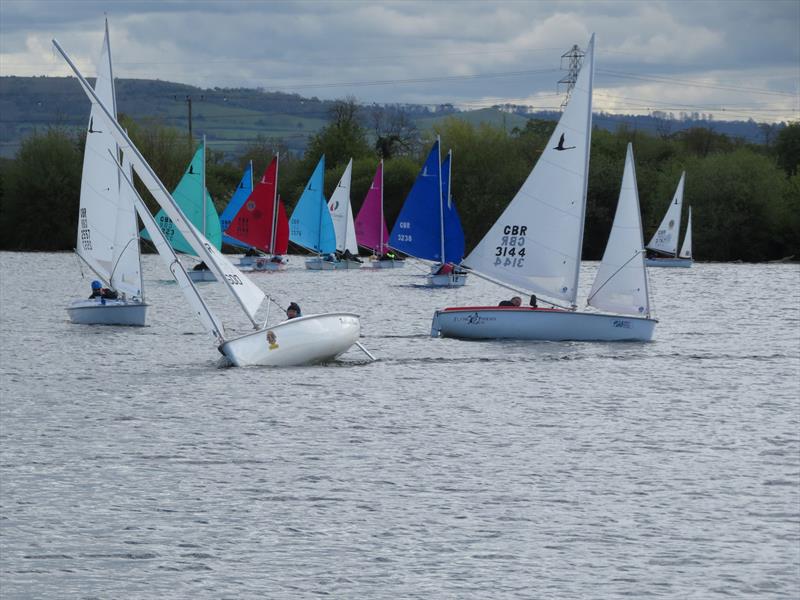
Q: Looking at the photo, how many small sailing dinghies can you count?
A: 12